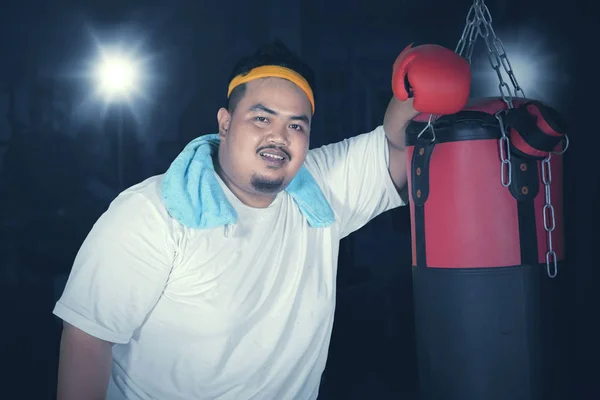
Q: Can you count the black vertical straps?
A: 2